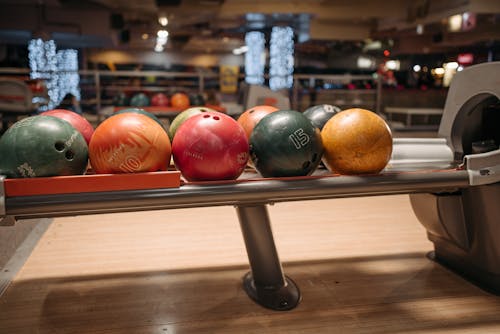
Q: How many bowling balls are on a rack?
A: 10